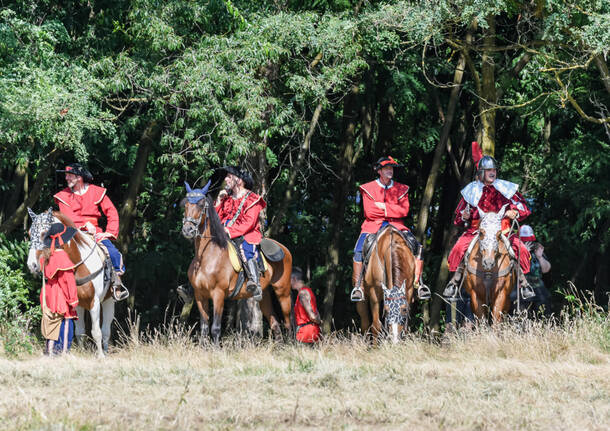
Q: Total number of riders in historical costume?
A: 4